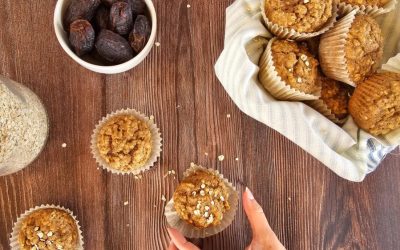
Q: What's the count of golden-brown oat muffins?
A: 9